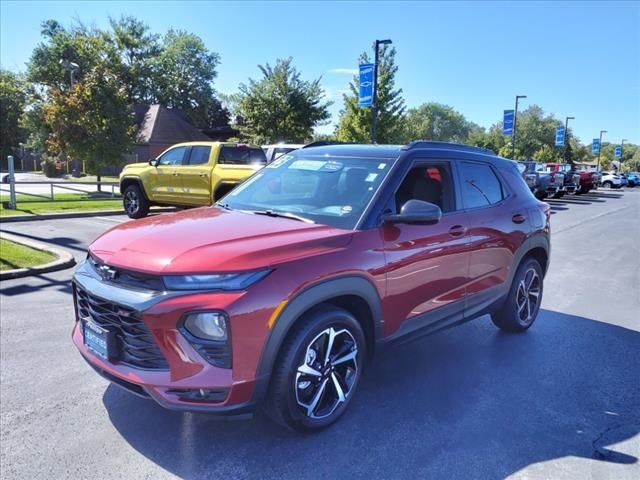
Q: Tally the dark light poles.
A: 5